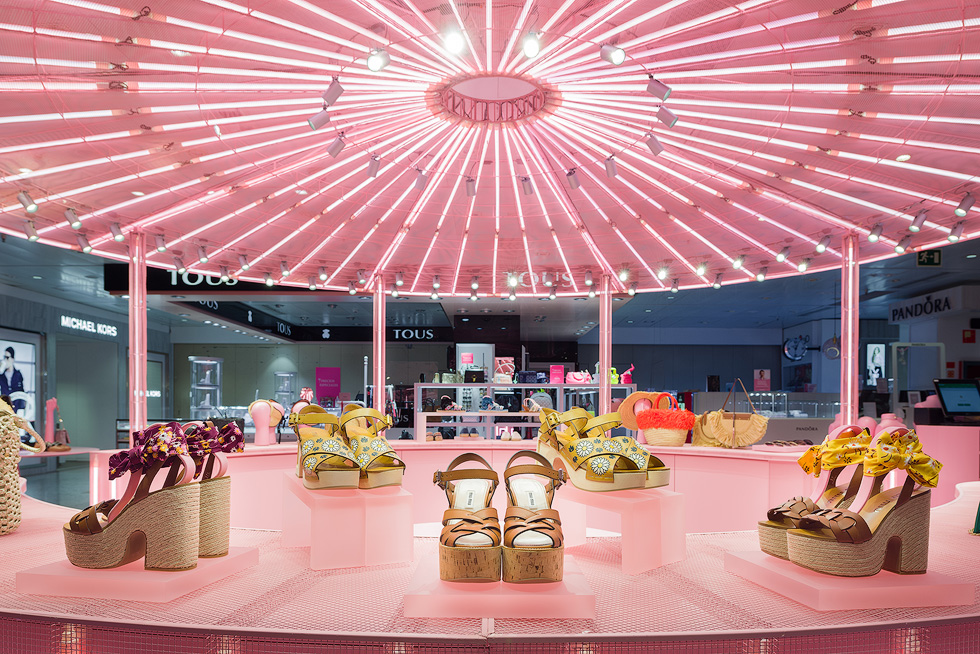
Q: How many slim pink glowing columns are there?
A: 4